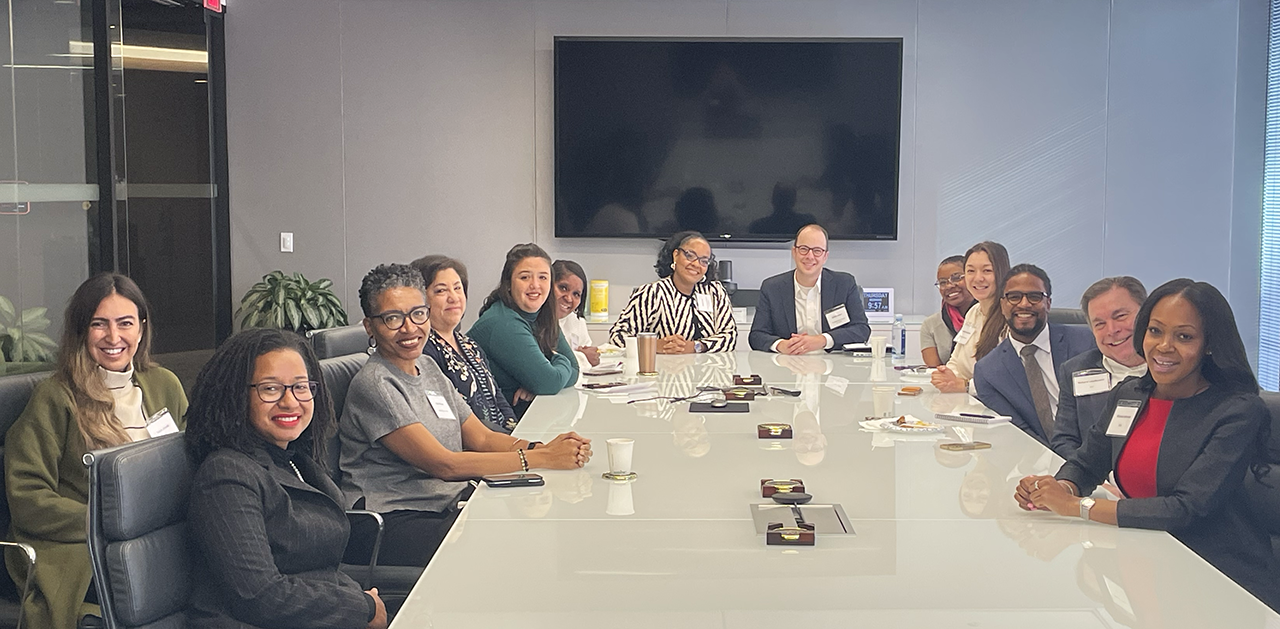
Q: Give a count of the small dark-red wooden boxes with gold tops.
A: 5